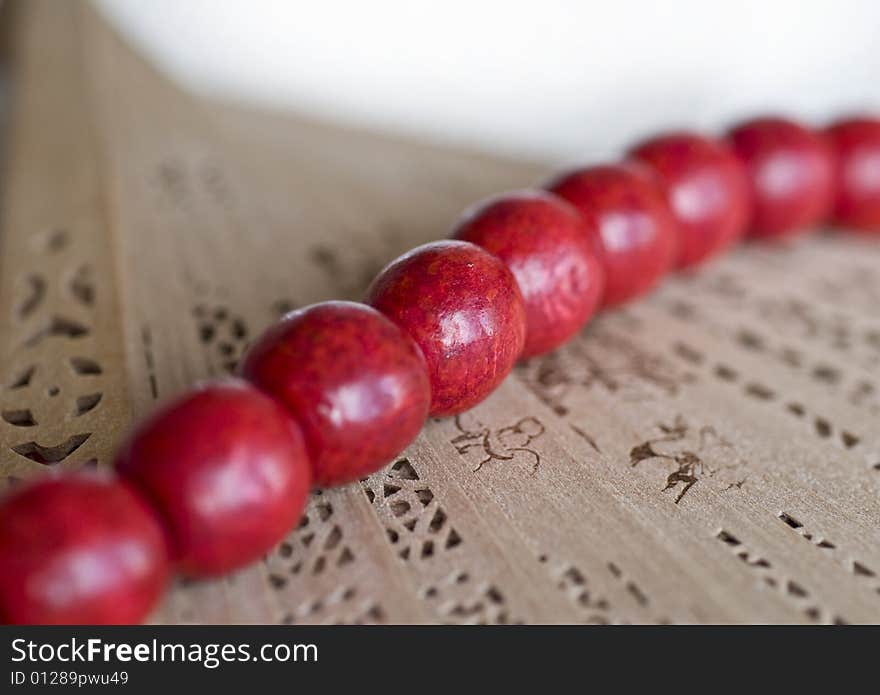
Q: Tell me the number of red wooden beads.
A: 9